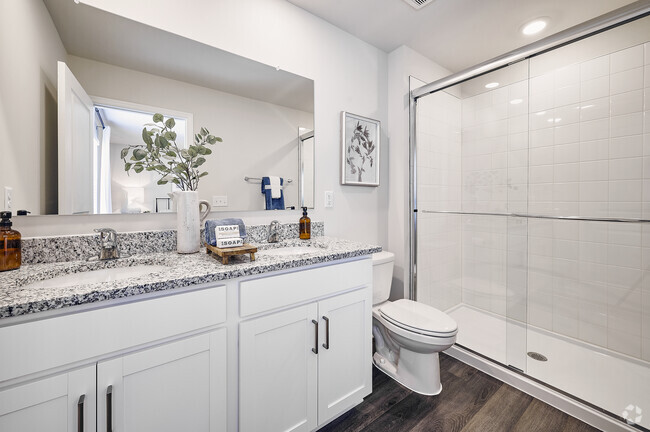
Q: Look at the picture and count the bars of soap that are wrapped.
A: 2